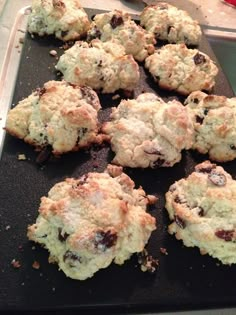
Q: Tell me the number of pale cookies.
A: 10